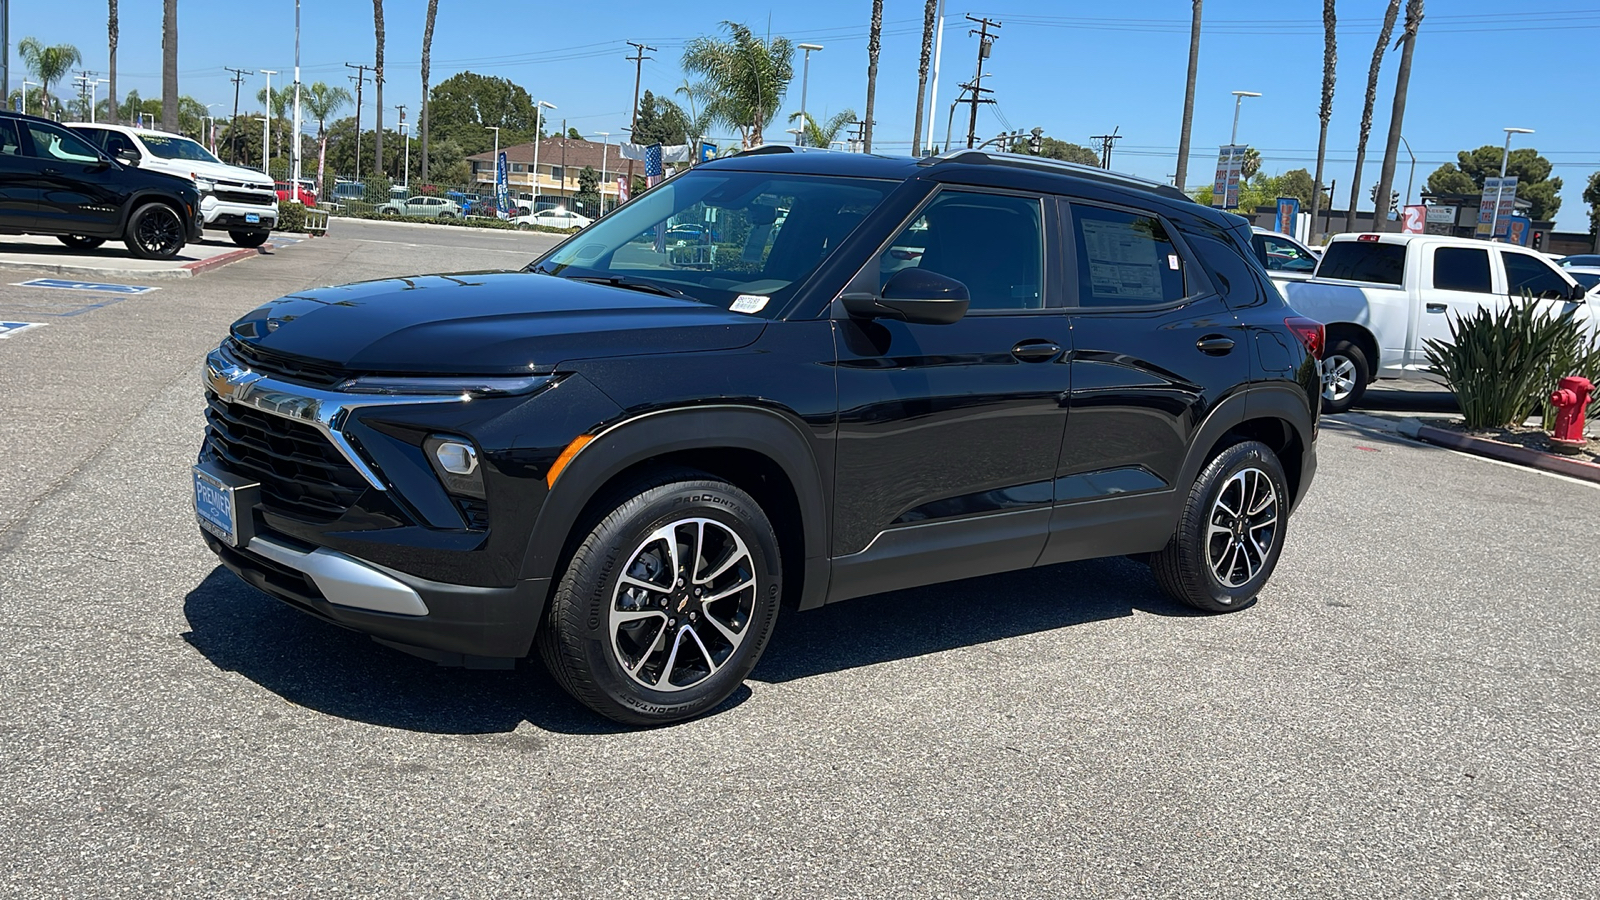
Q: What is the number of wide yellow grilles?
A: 0